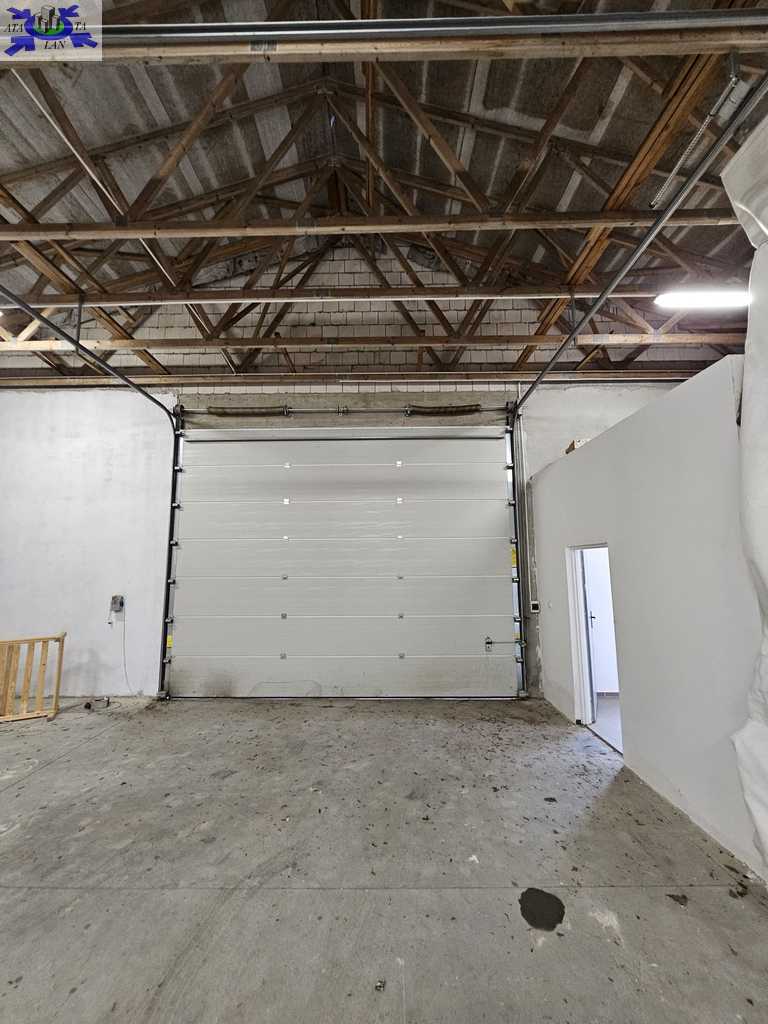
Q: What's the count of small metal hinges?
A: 12